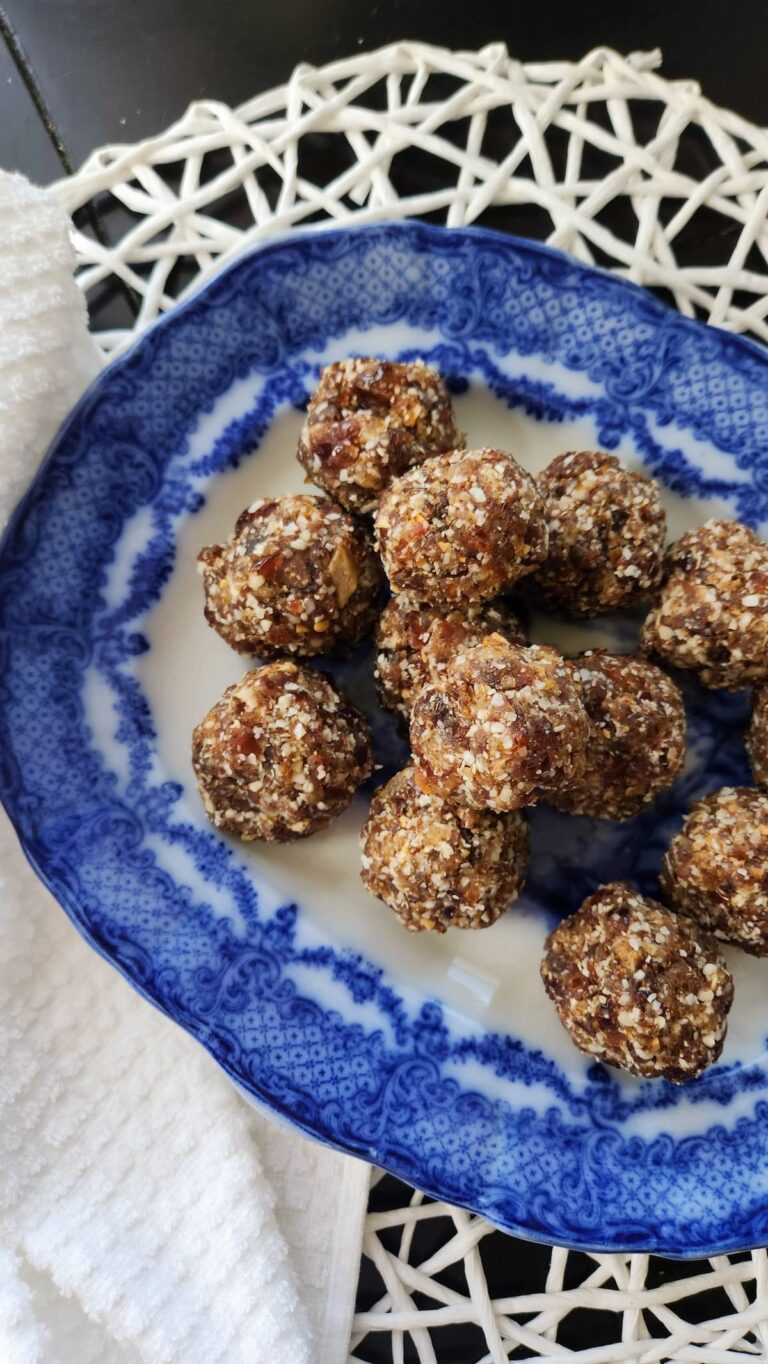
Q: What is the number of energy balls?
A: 13